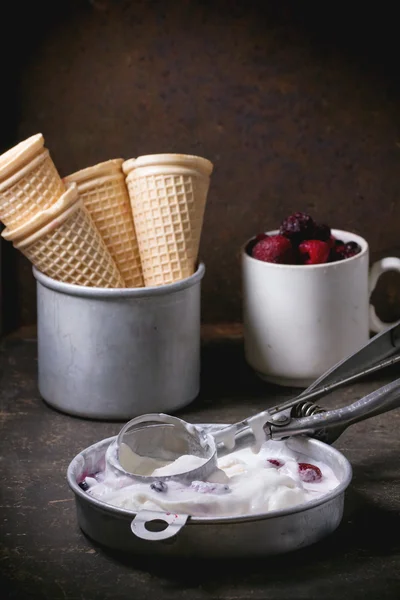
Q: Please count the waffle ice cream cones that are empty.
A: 4